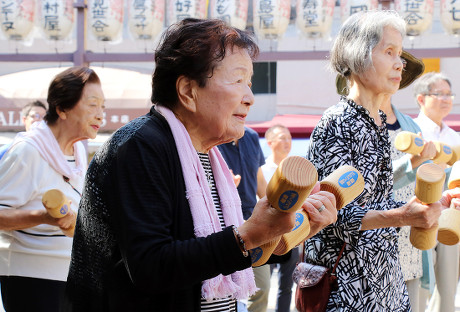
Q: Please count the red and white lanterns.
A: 11